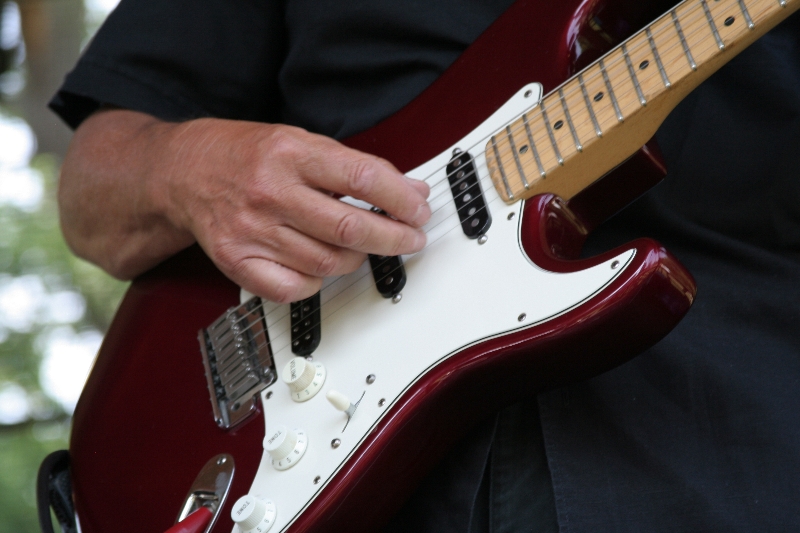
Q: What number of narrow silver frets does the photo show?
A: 13